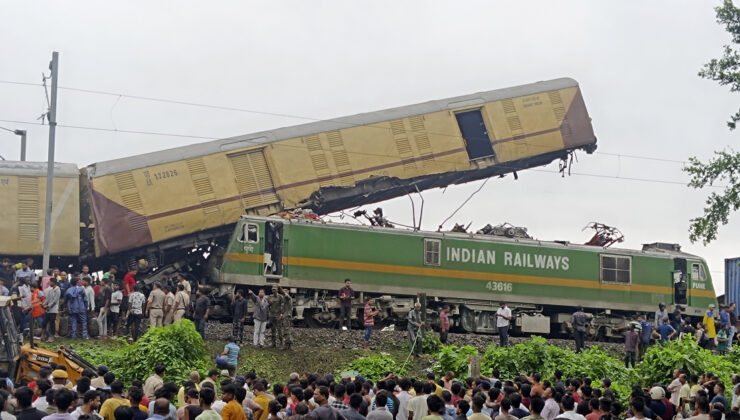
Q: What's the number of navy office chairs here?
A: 0